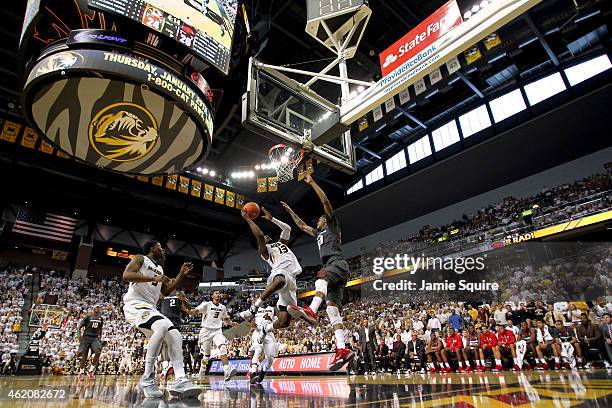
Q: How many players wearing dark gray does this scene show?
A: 3